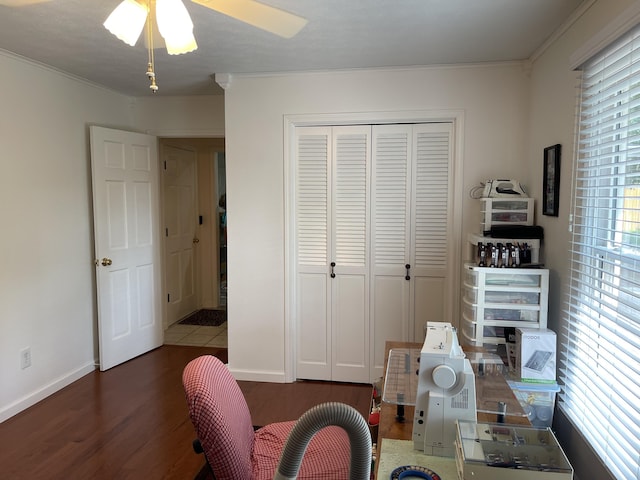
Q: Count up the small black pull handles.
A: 2